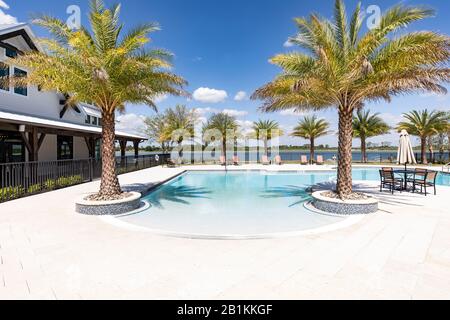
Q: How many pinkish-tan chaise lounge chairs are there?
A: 6